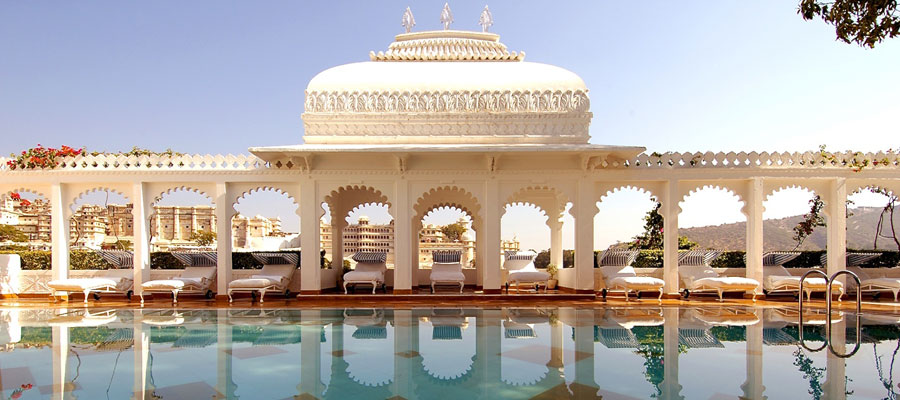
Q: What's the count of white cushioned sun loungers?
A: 10